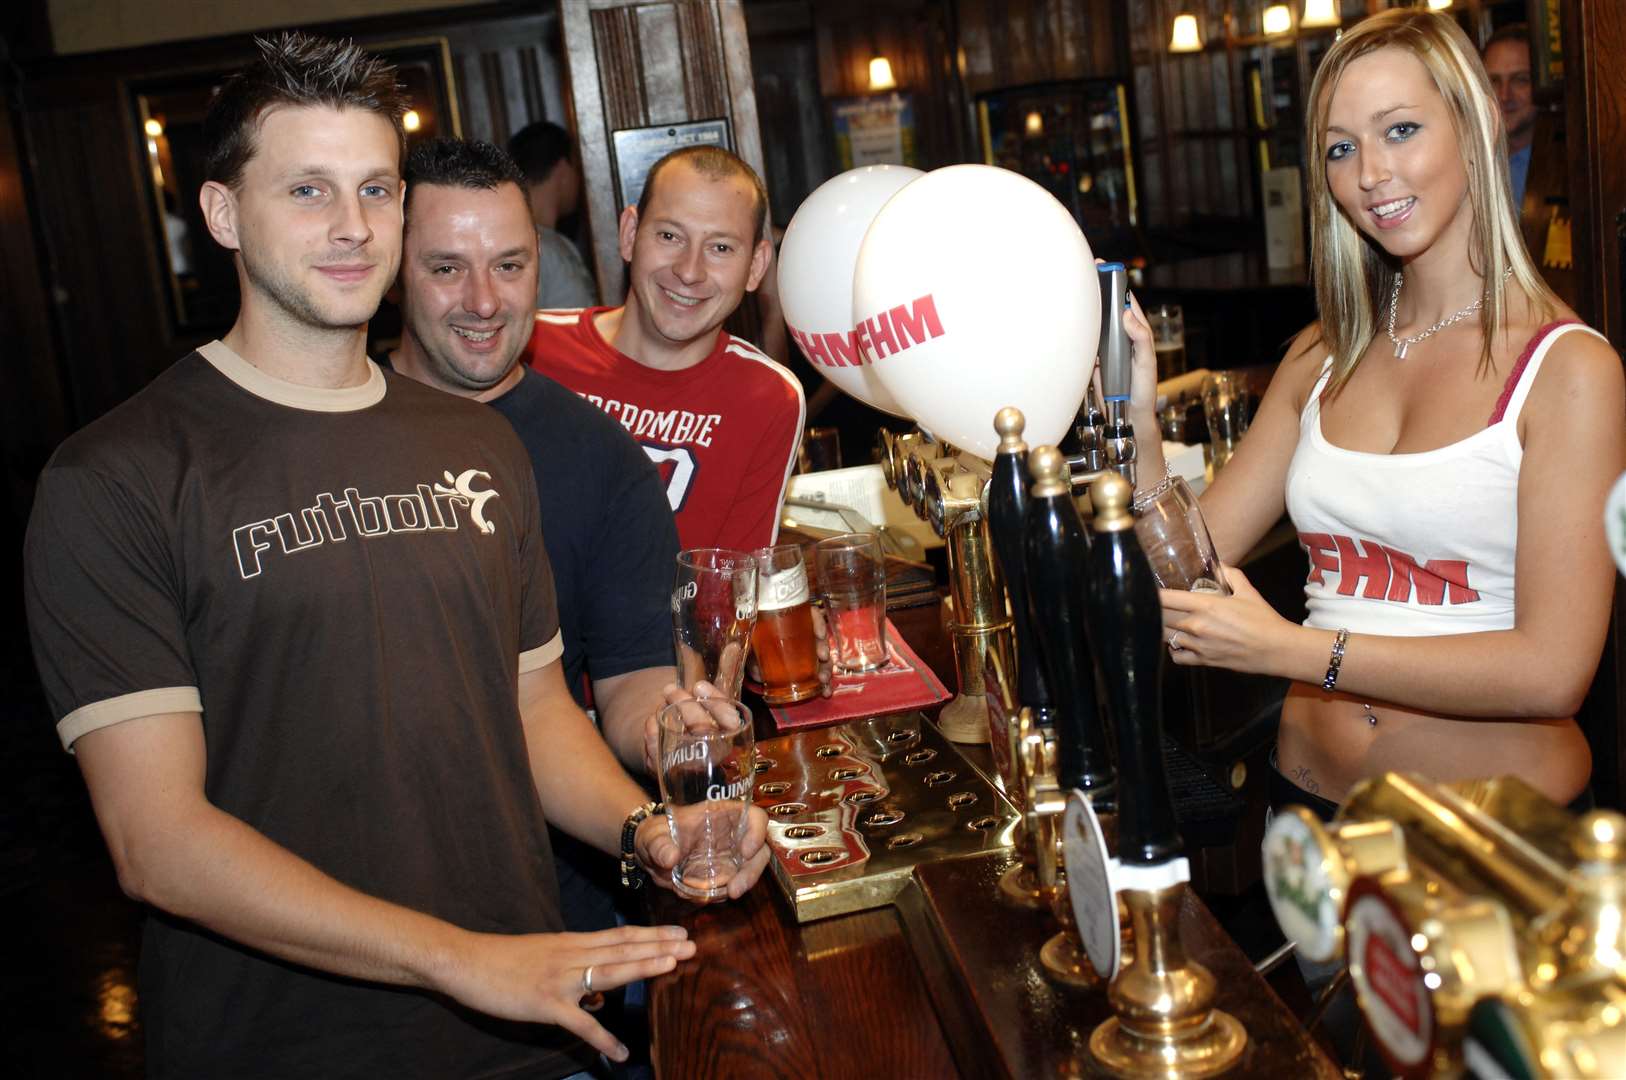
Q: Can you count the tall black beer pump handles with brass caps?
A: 3